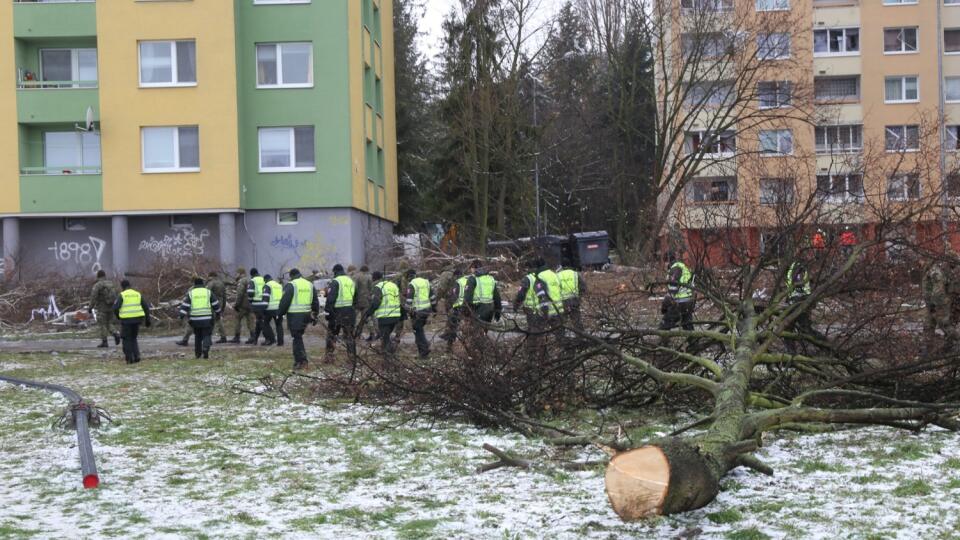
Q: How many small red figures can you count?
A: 2